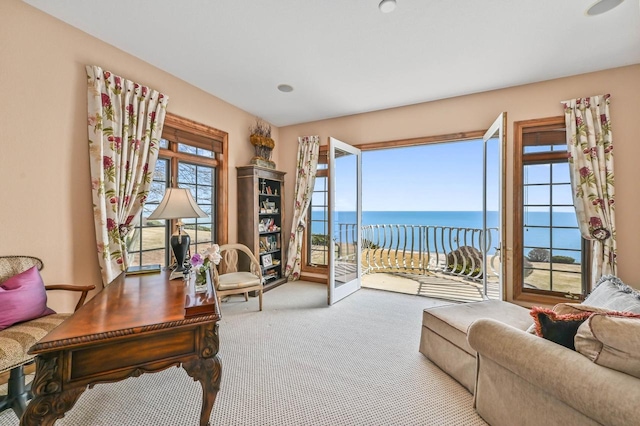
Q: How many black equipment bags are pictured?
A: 0